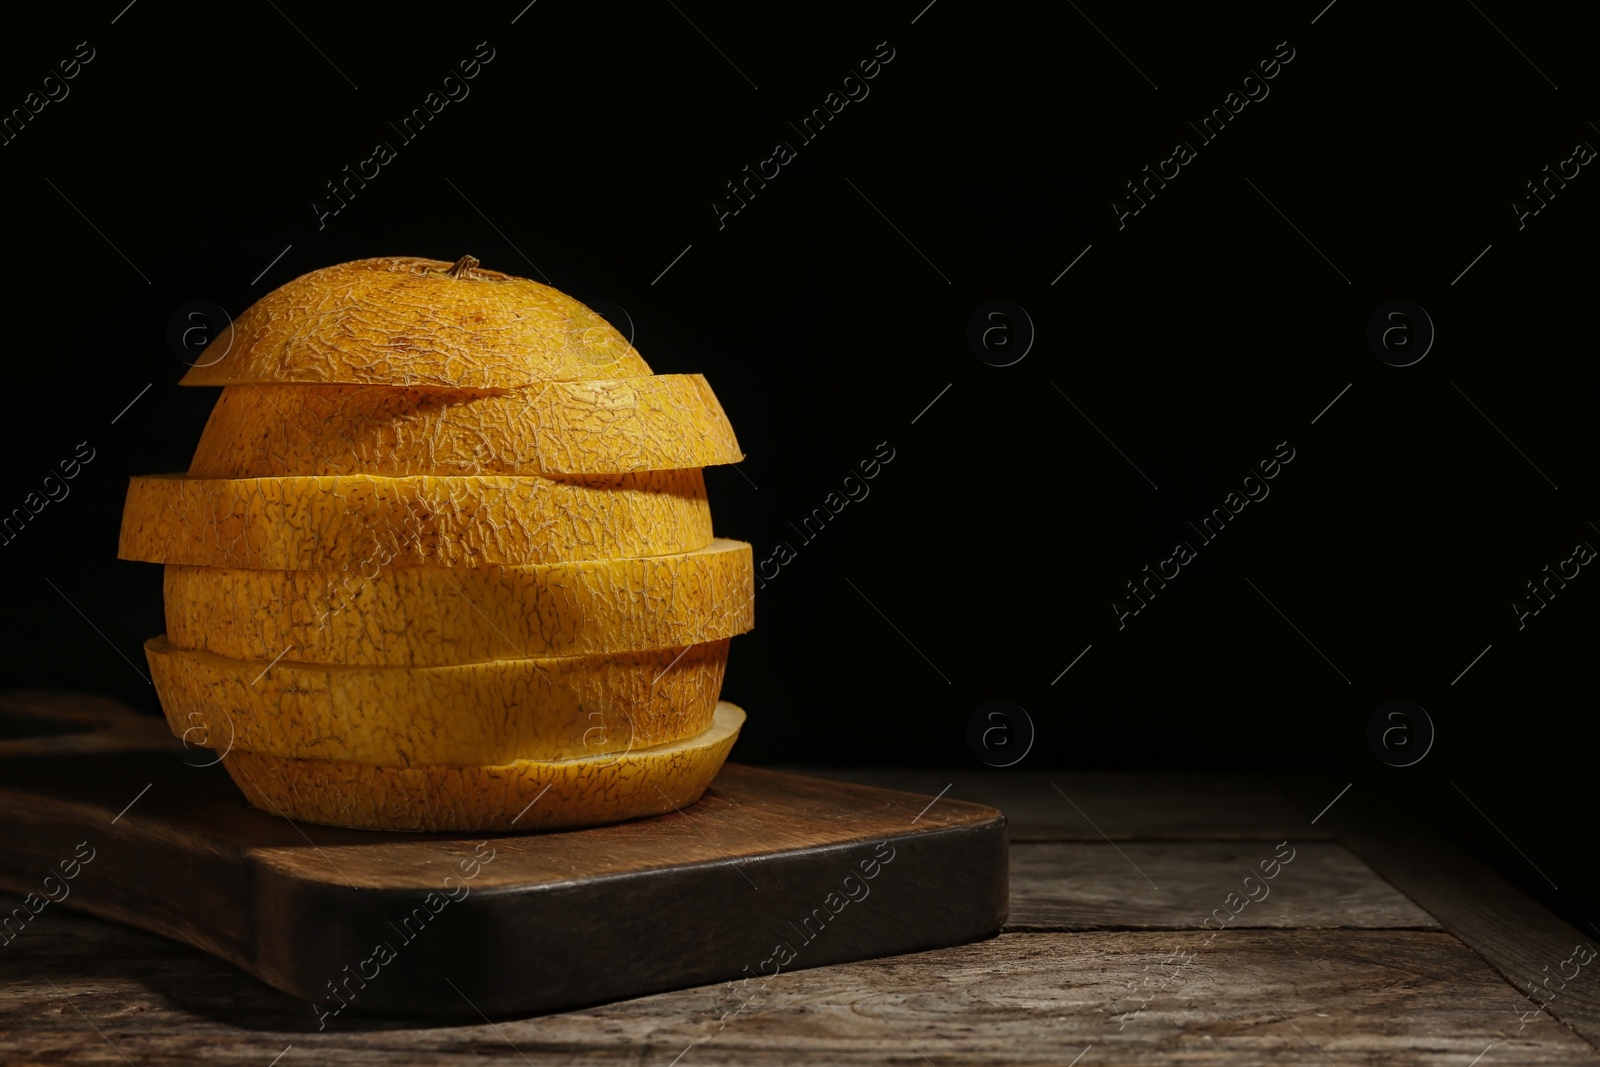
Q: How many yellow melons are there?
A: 1